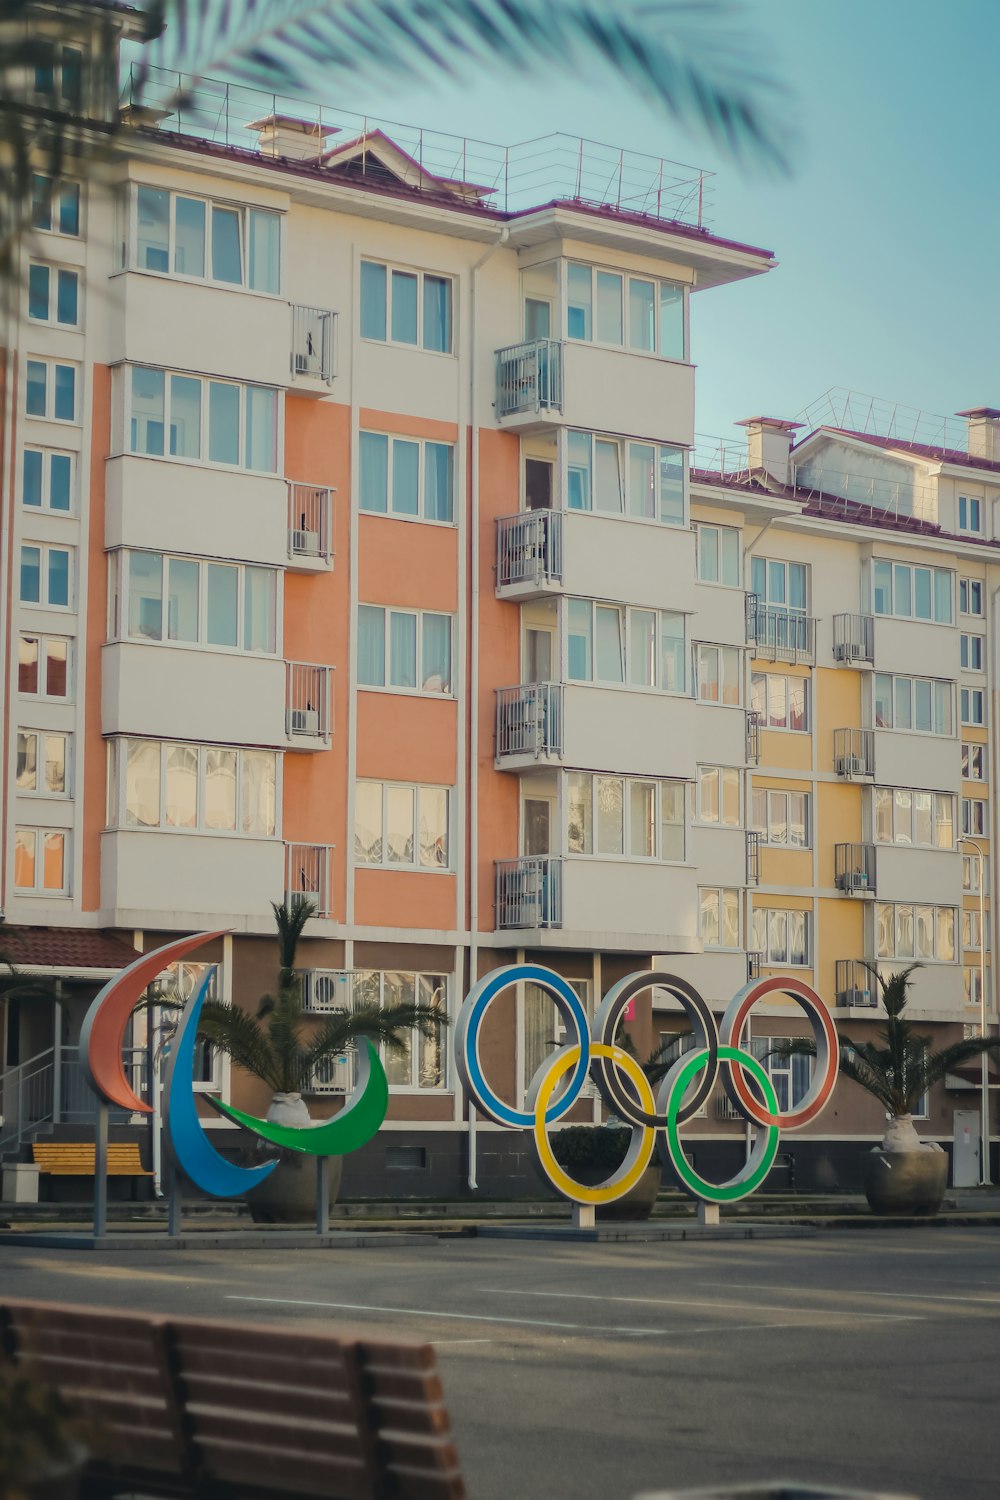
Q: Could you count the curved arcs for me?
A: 3